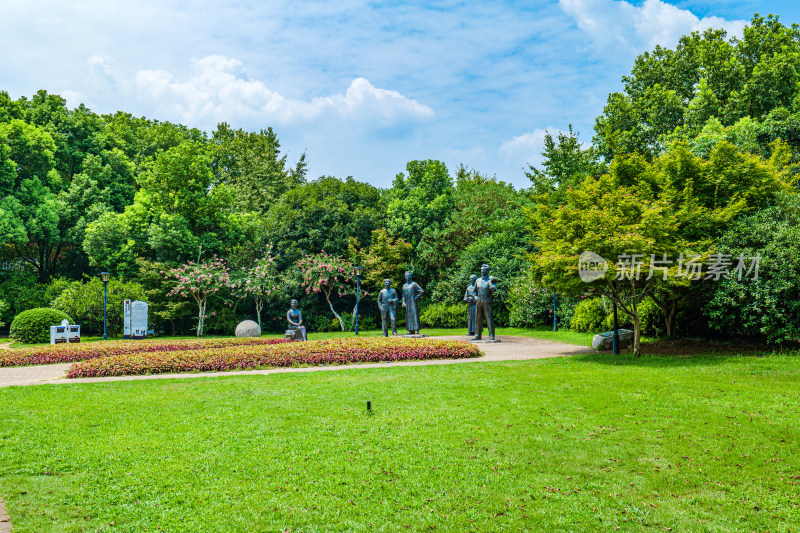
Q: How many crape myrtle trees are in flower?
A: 3